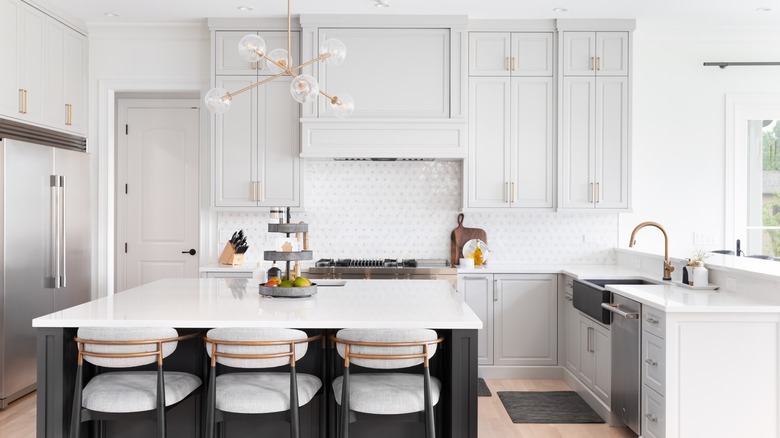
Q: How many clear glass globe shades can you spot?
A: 6